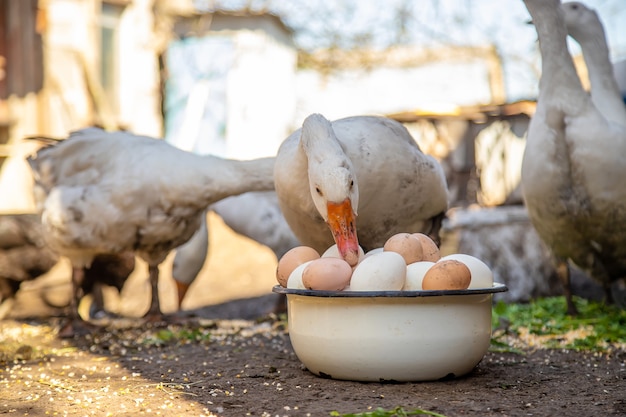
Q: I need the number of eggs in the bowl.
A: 11